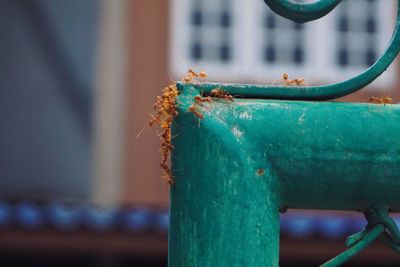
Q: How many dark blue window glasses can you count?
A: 12